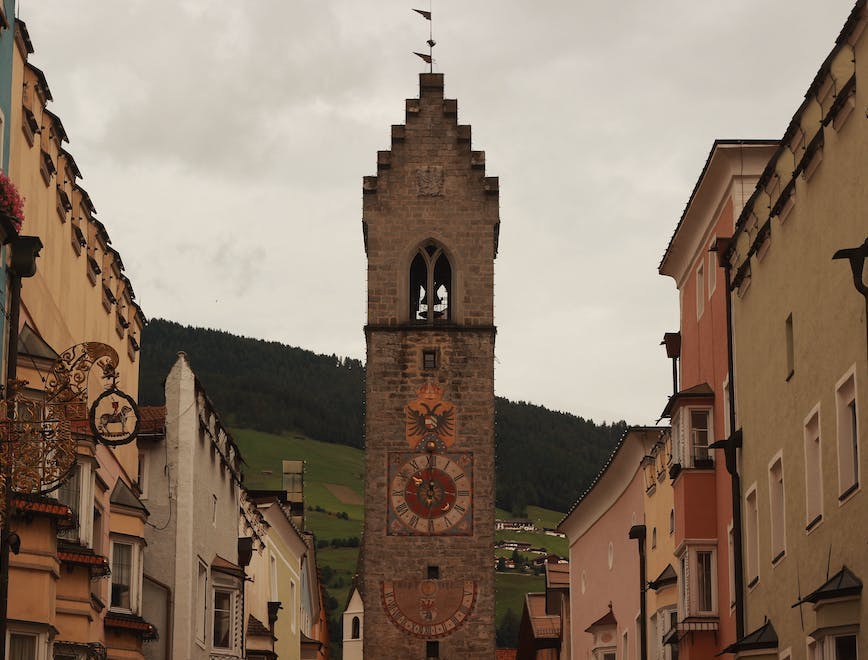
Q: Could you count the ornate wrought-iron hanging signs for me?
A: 1